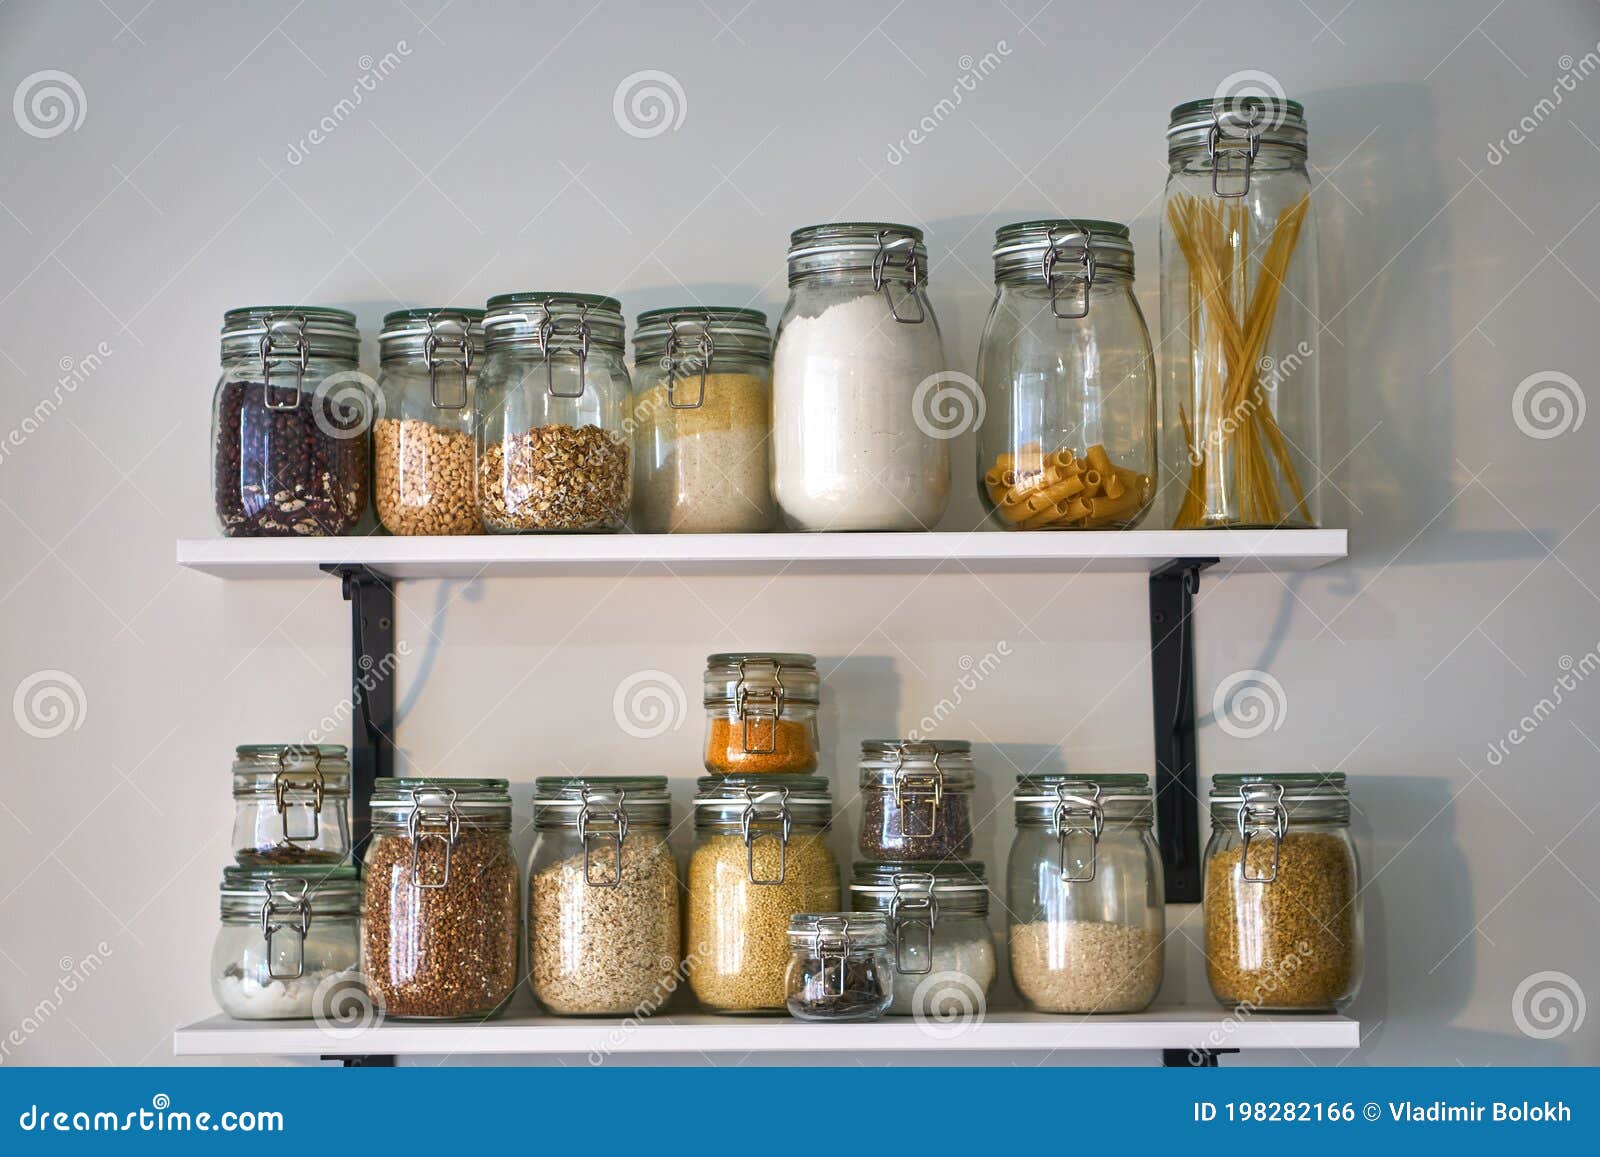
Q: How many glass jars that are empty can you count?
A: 0